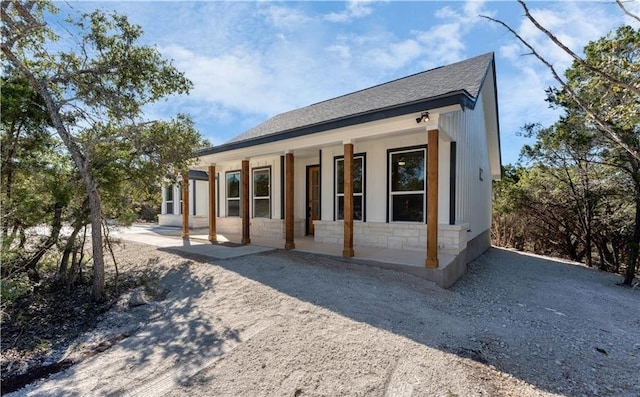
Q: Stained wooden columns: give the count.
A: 6